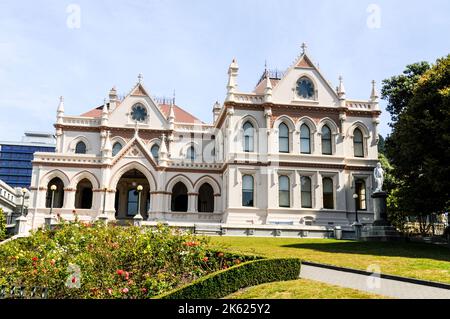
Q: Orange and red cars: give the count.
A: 0